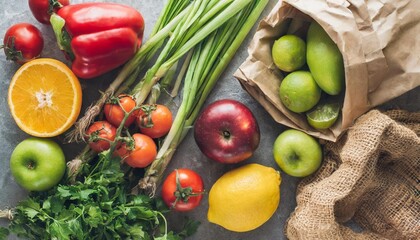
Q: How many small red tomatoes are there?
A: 7